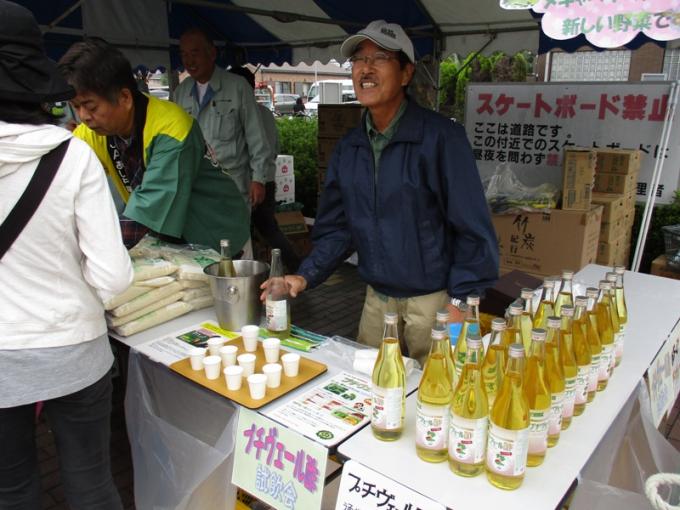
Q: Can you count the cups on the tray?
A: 11